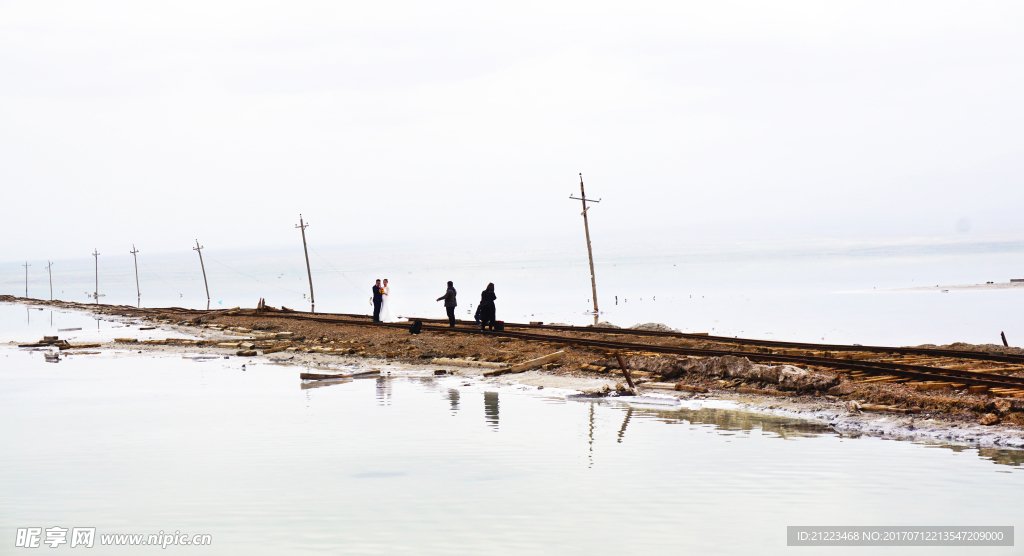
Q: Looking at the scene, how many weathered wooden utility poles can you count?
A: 7